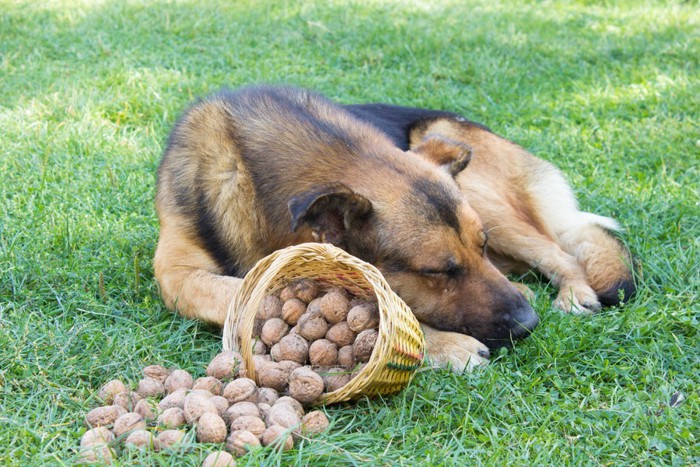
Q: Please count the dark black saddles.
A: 1